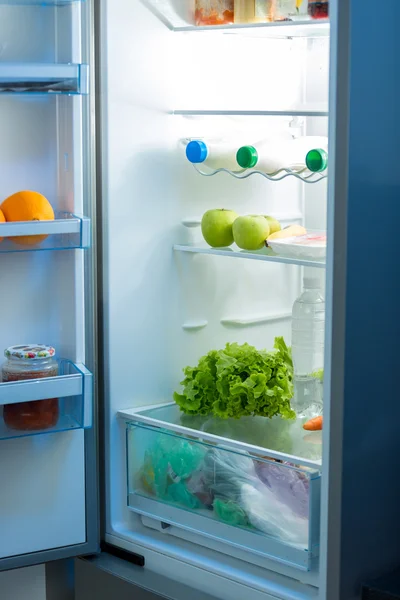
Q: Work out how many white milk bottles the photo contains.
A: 3